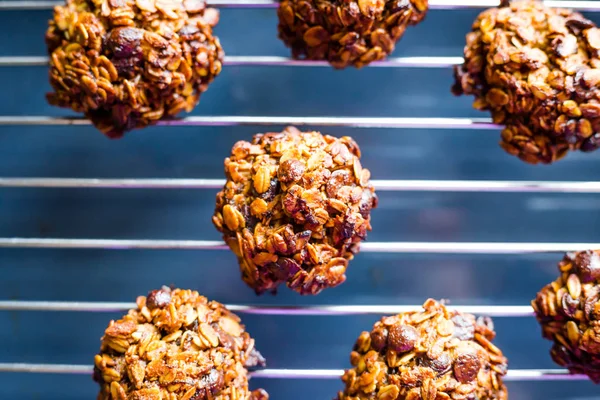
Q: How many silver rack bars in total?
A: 7